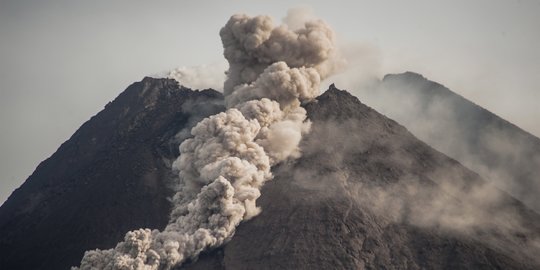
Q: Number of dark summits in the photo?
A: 3